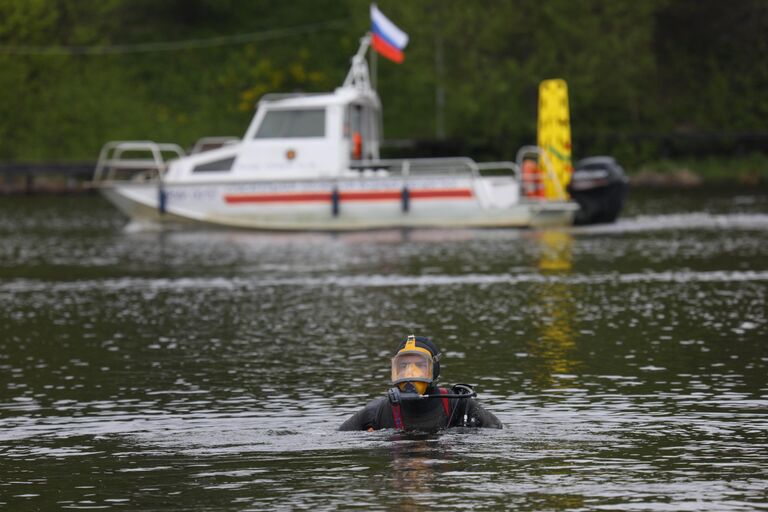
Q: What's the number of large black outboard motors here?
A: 1